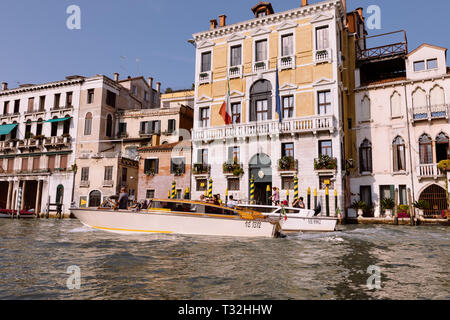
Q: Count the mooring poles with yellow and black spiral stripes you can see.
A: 4